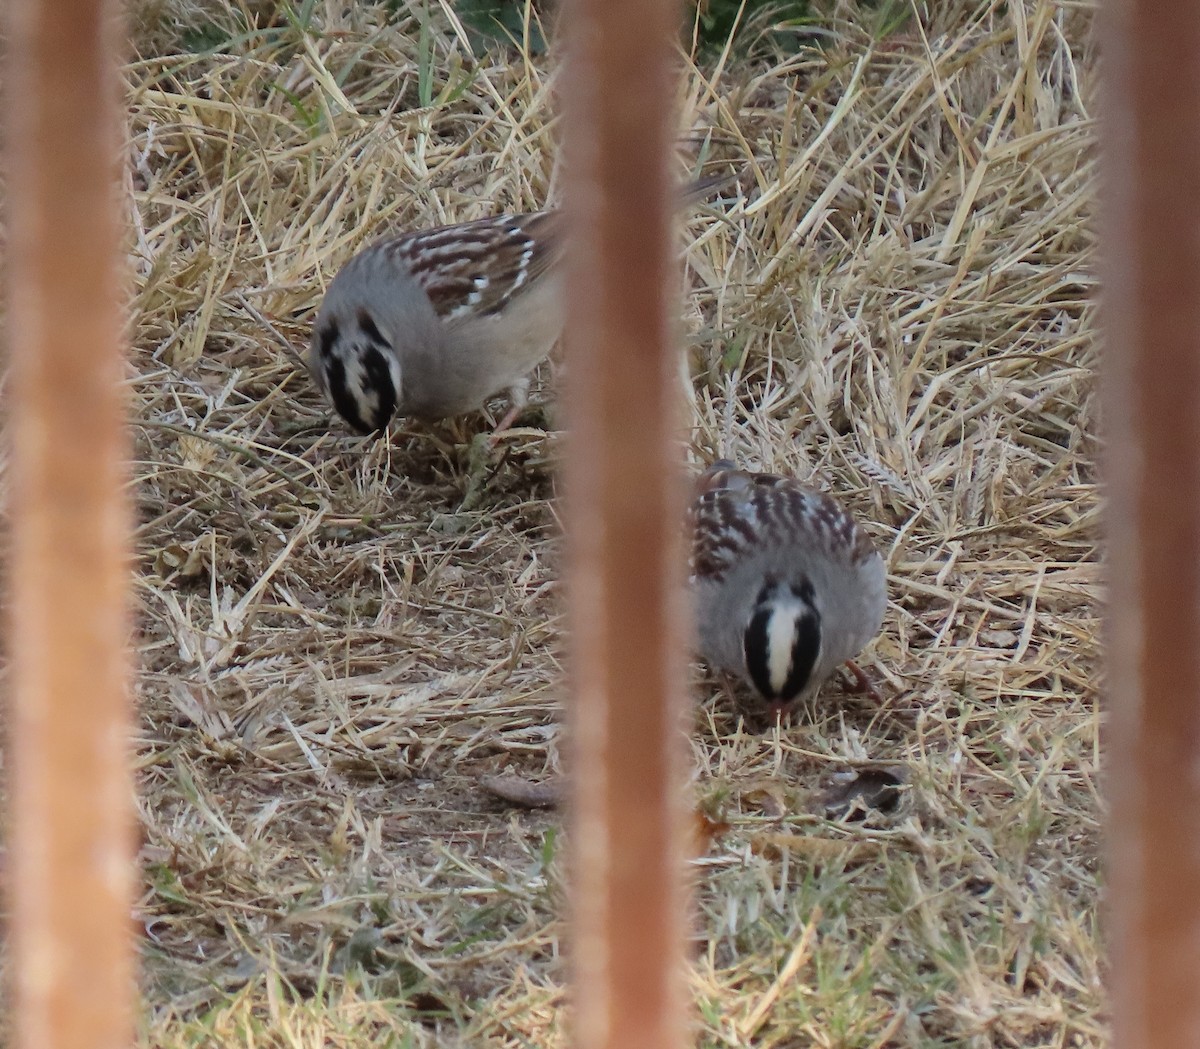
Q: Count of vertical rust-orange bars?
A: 3